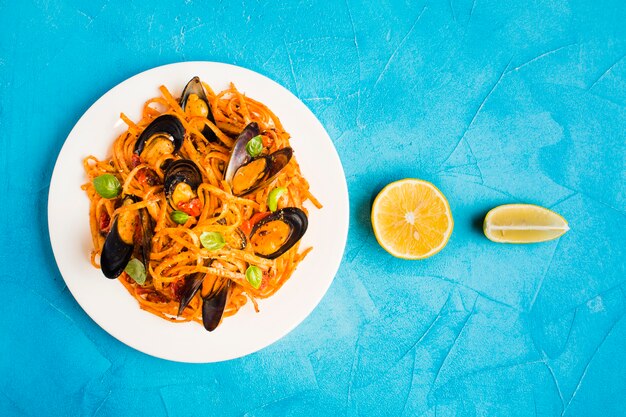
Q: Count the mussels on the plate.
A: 7